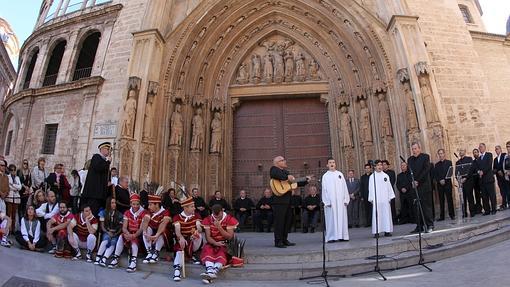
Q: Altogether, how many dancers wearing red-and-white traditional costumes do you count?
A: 6